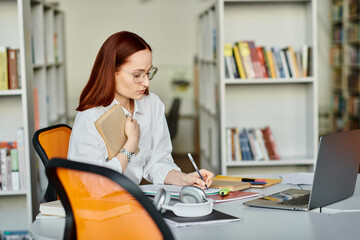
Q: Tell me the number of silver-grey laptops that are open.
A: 1